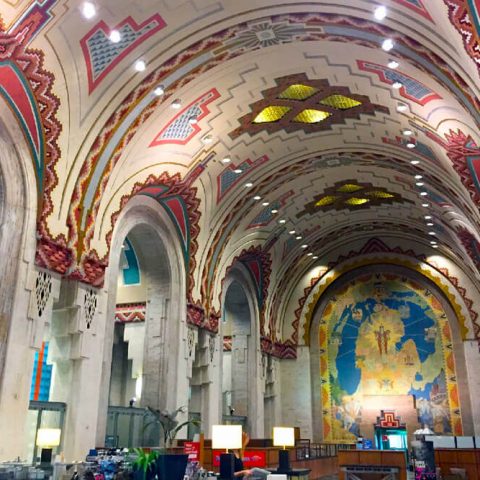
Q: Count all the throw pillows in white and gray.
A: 0